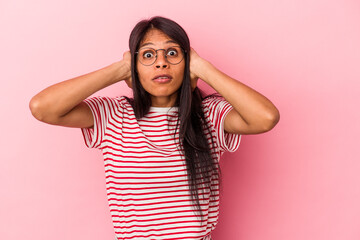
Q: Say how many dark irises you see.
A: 2